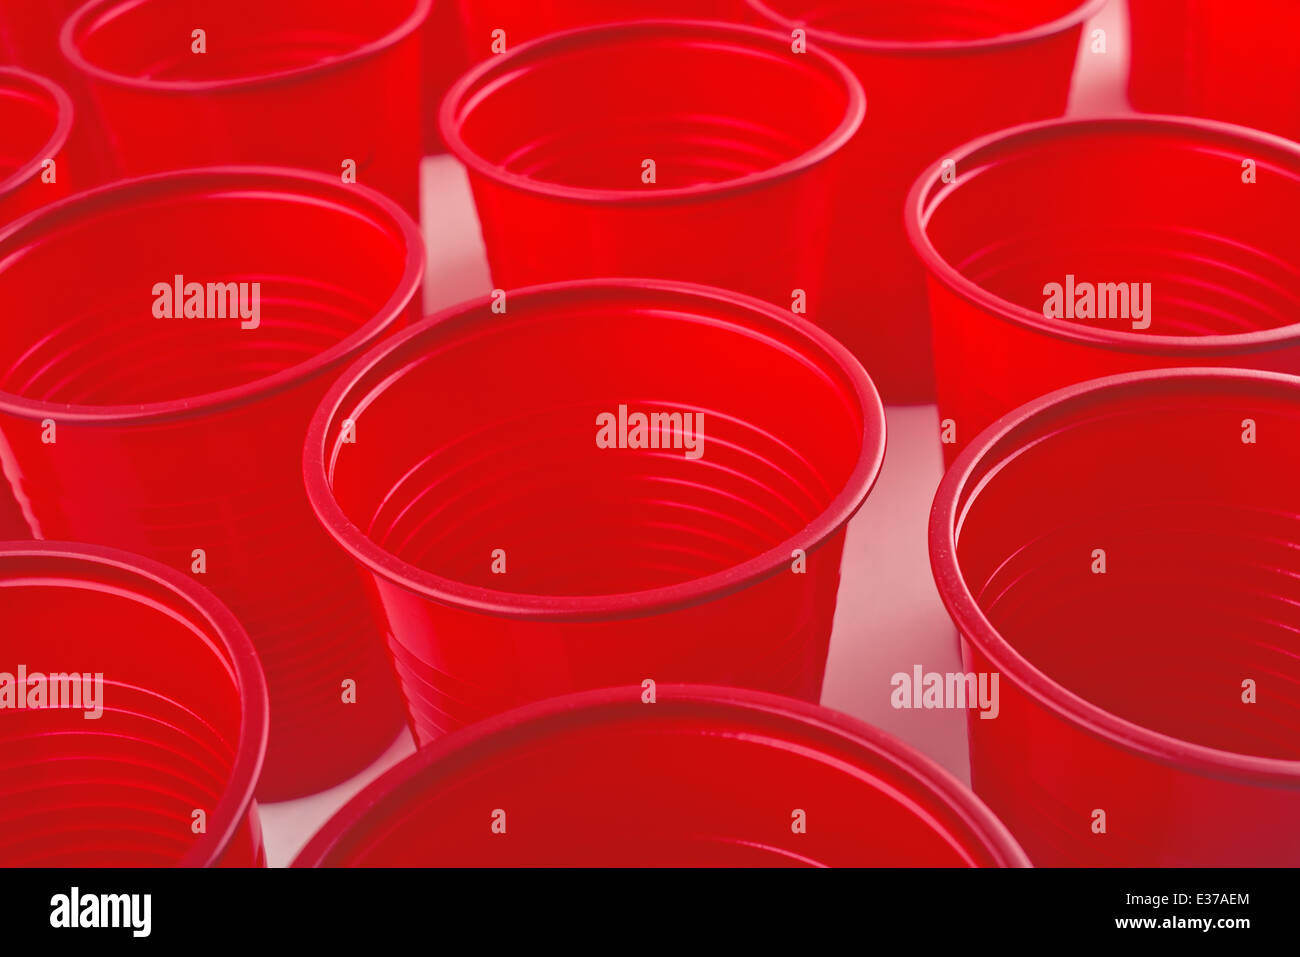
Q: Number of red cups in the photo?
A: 13